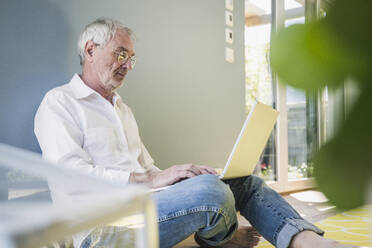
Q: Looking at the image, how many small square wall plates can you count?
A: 4